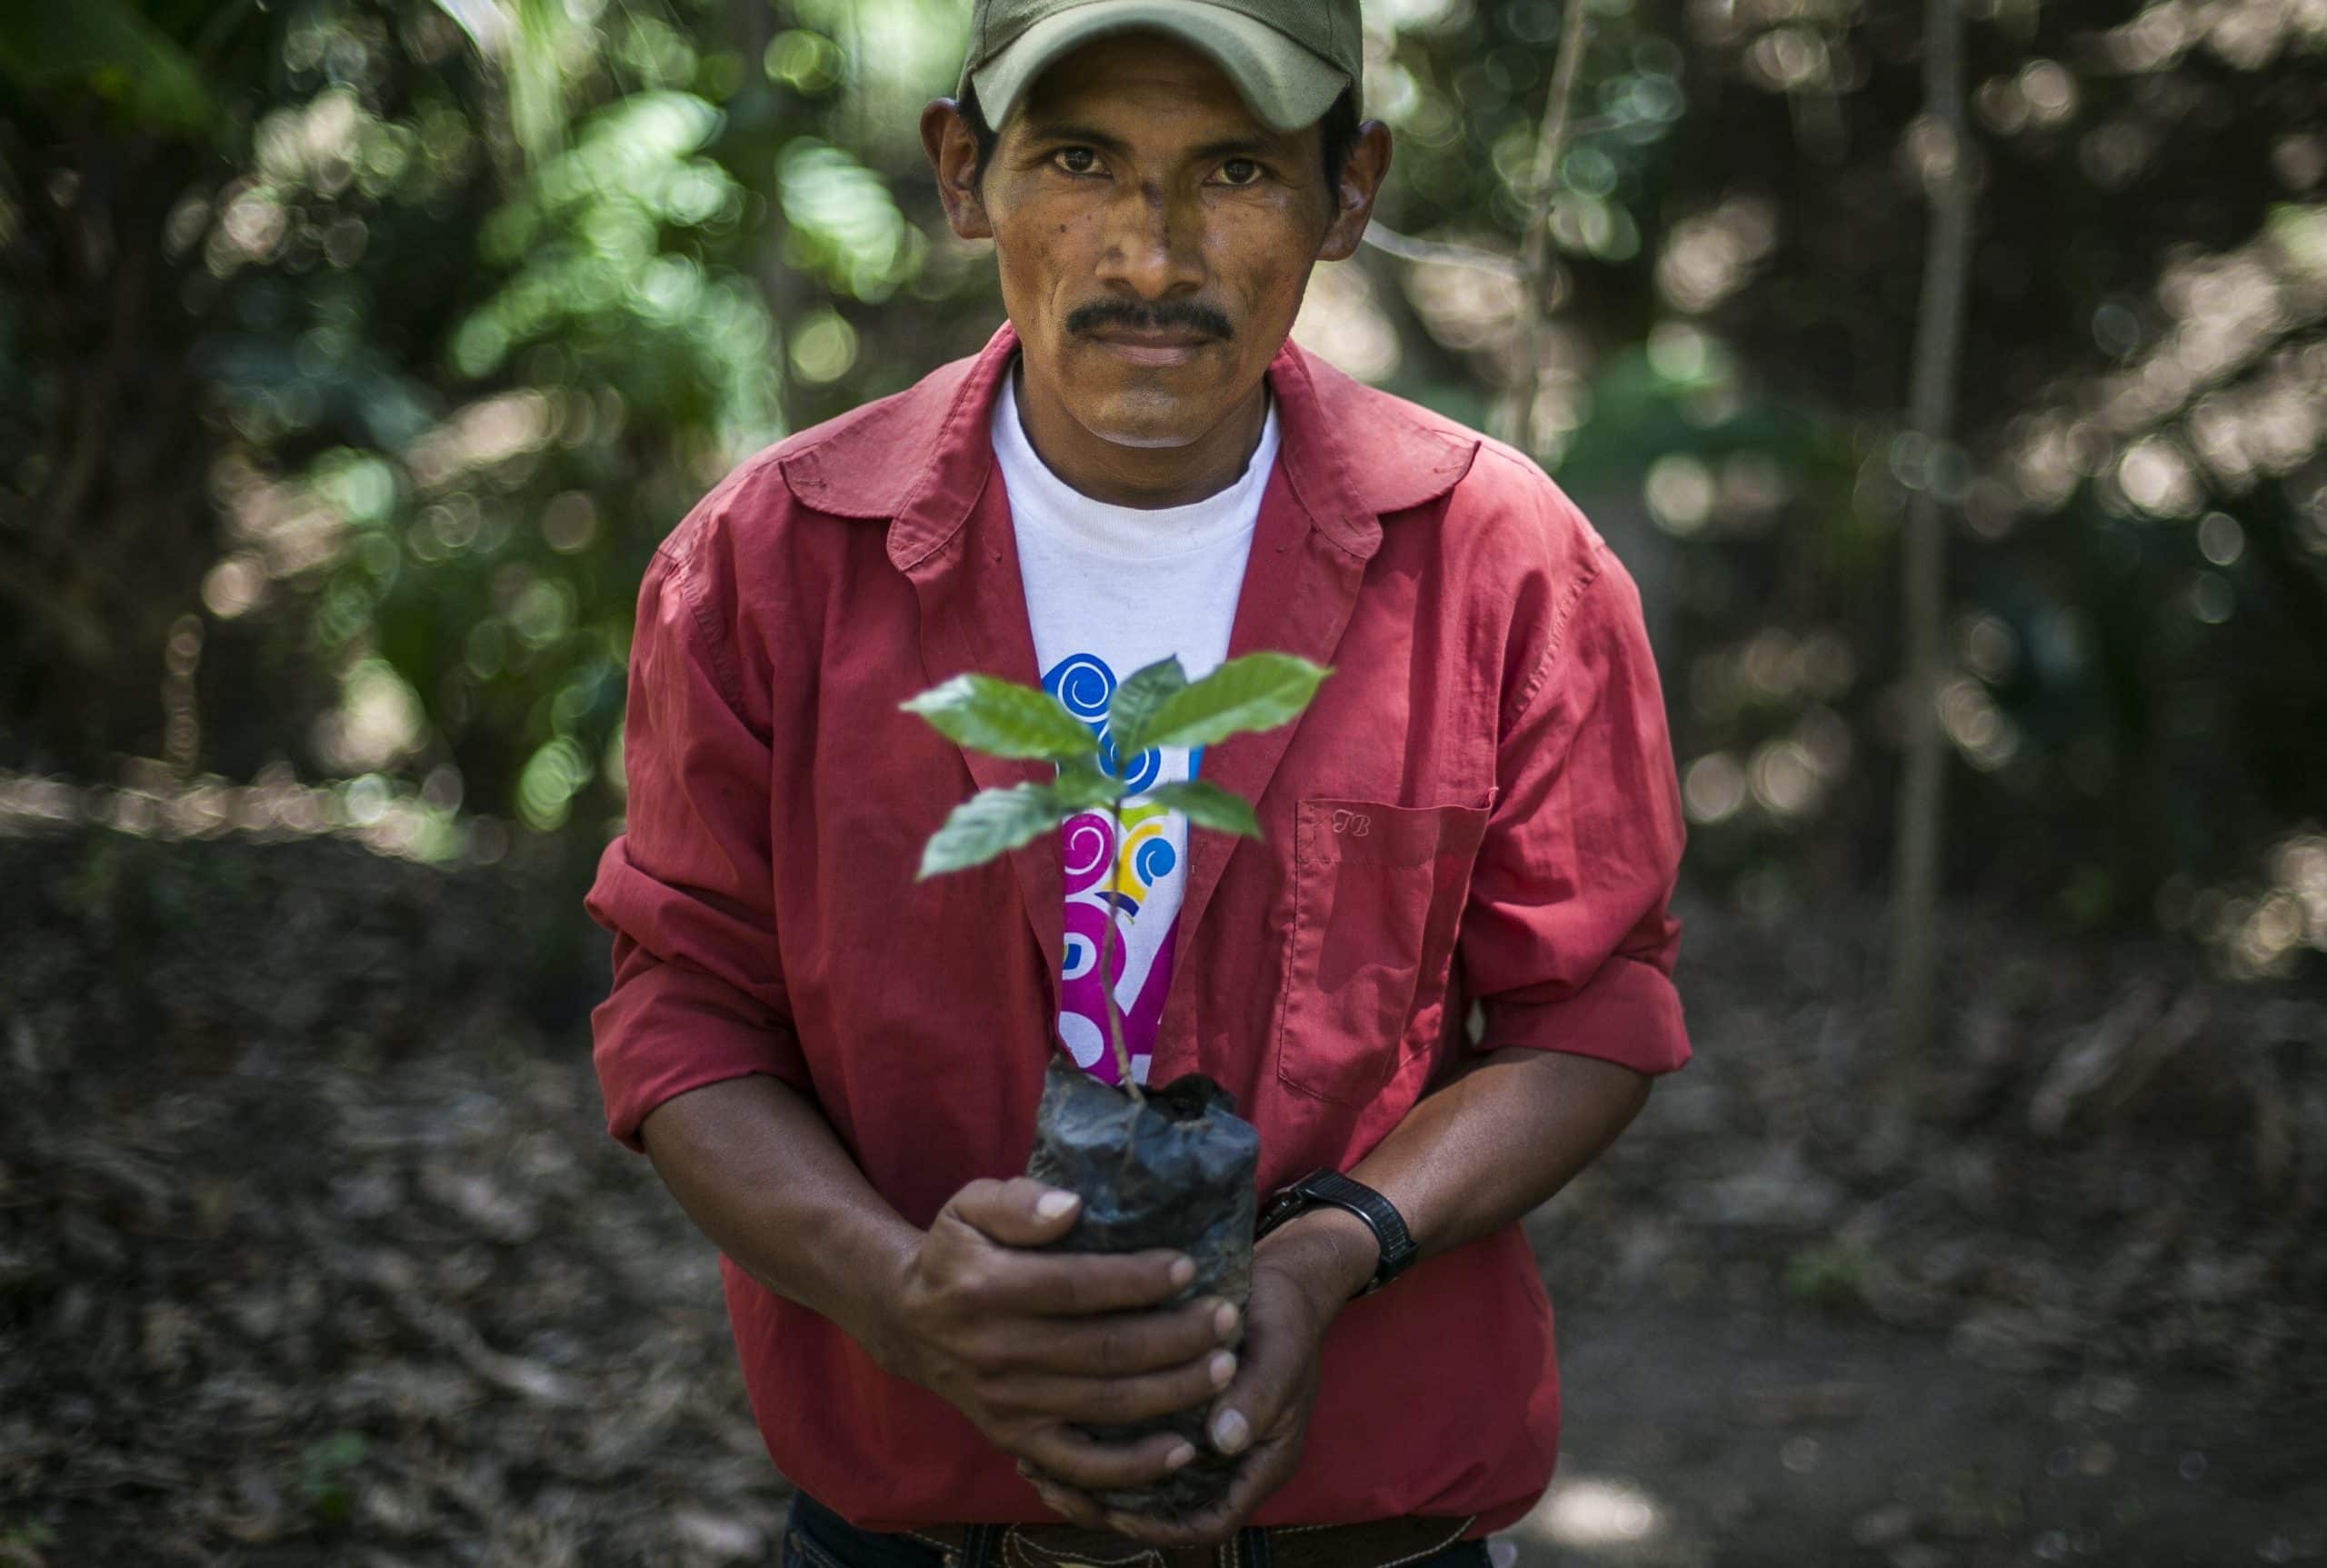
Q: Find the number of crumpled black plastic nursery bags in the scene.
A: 1